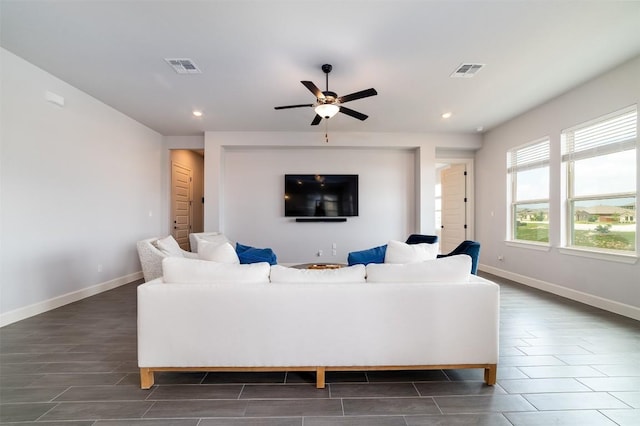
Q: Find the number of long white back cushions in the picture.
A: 3